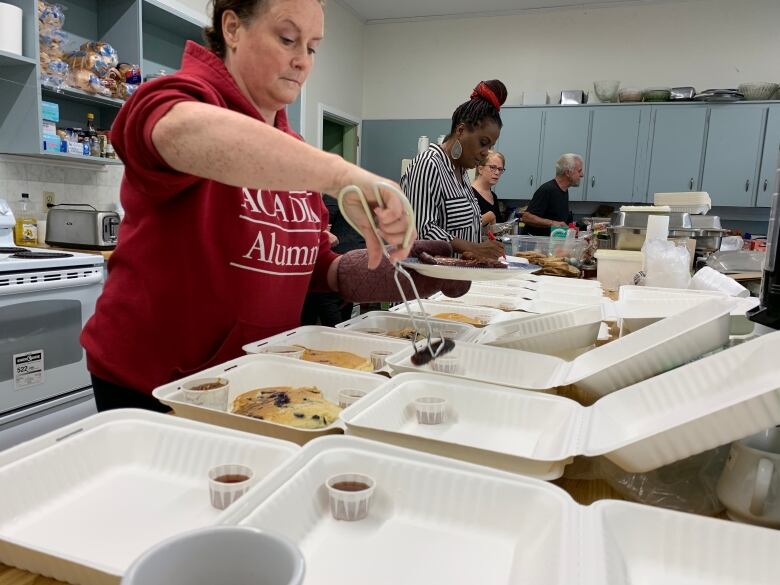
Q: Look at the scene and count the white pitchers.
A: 1